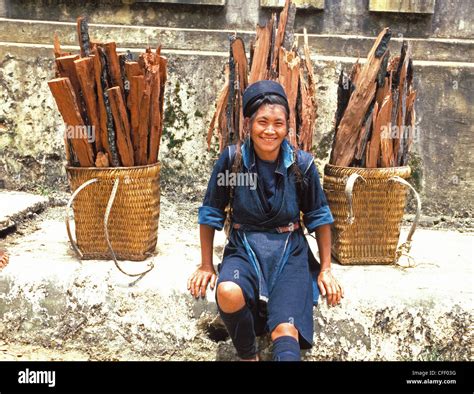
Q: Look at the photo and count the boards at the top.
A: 3